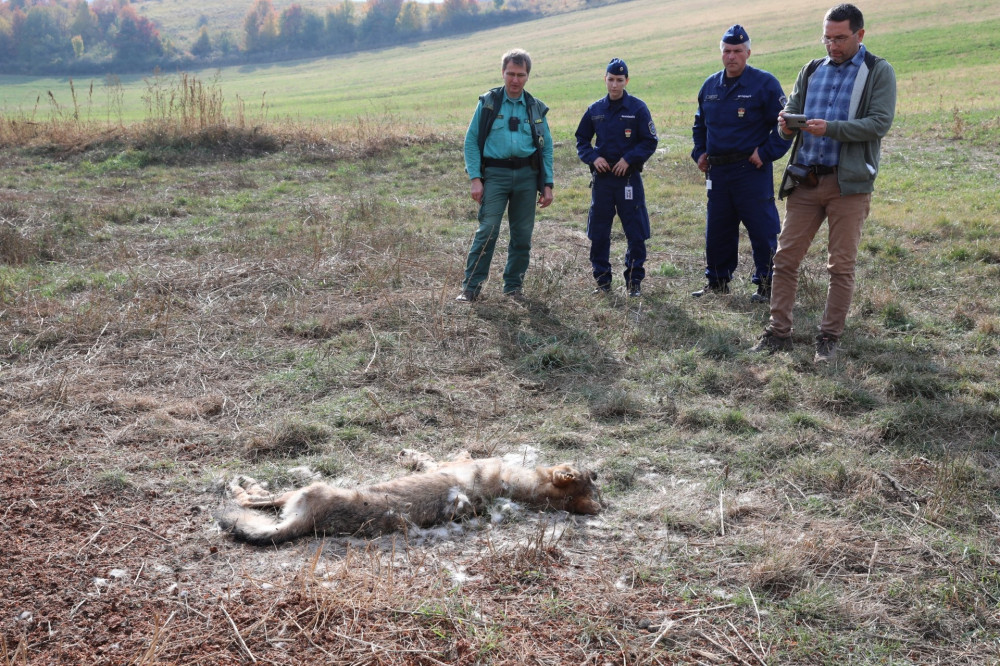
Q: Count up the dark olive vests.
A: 1